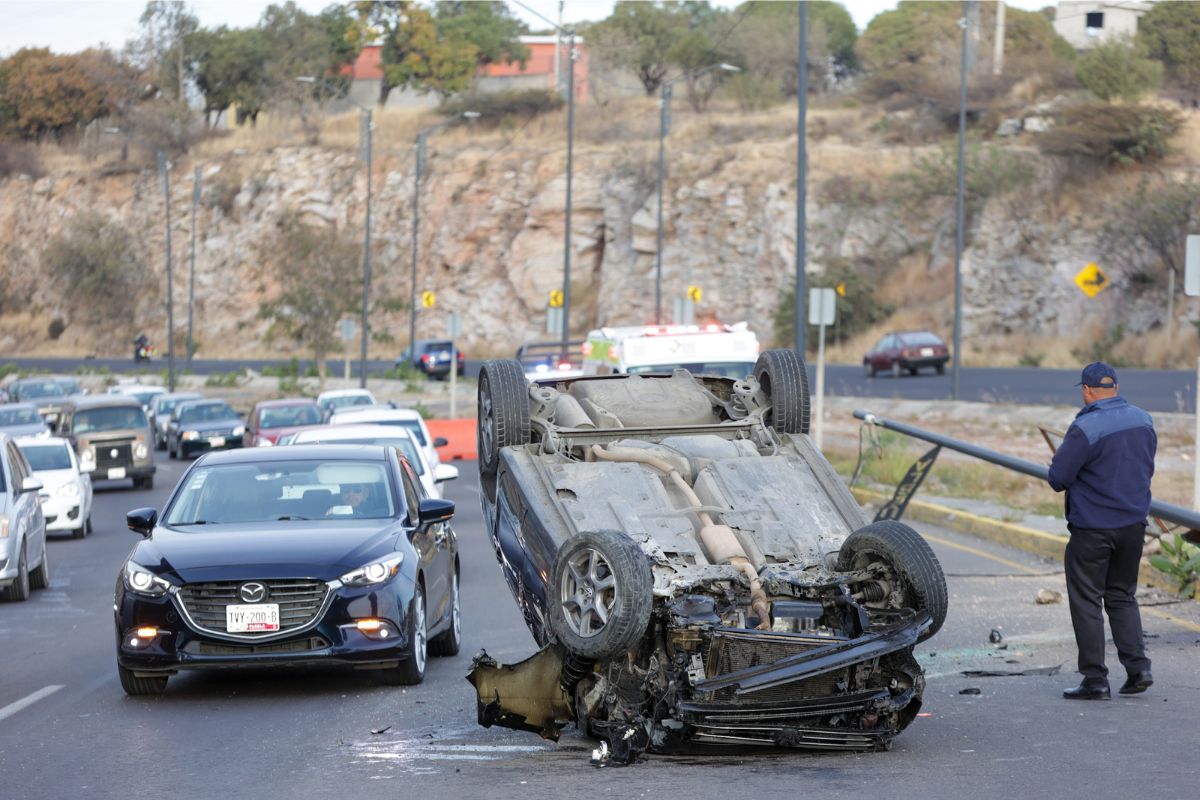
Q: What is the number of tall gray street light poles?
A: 8